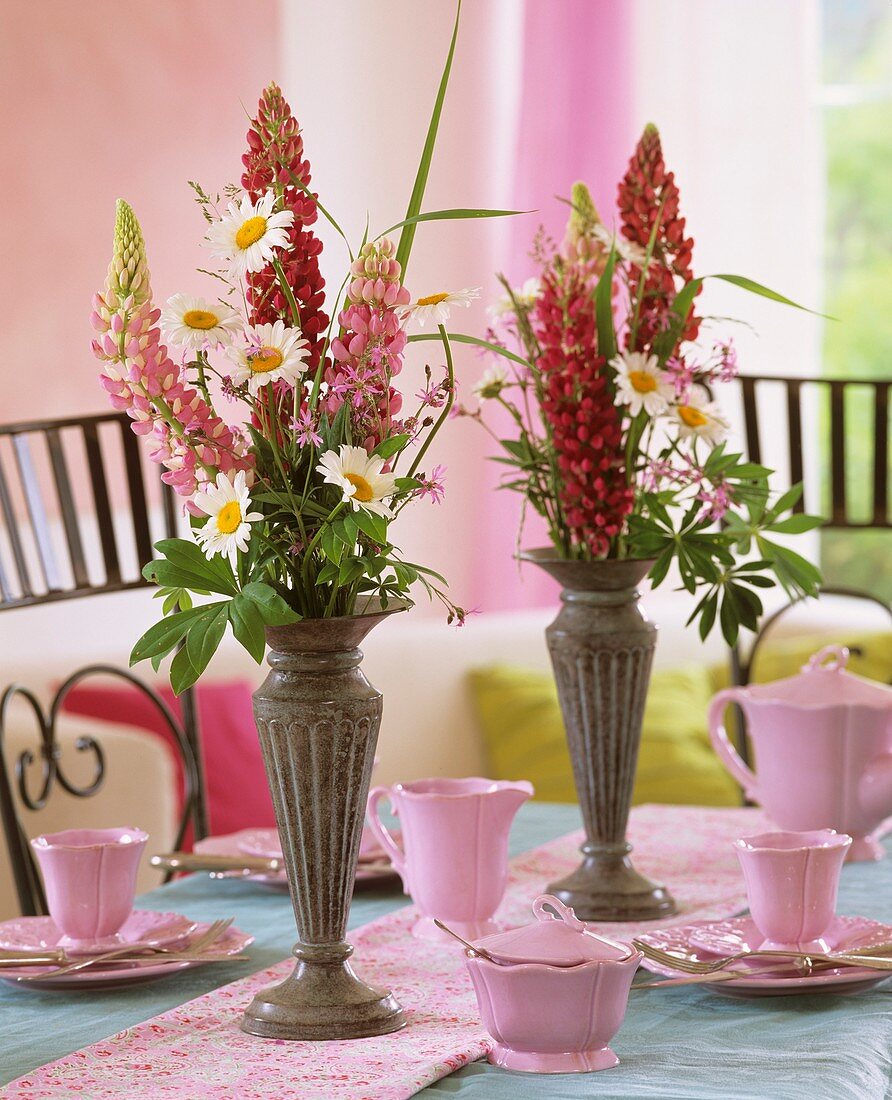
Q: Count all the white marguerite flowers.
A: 11